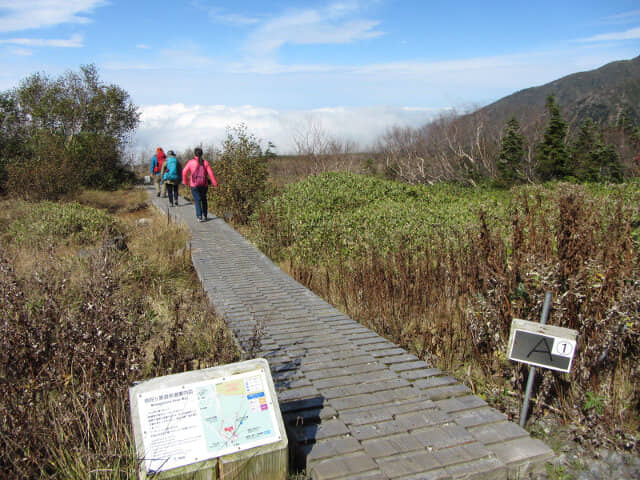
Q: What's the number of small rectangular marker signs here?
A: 1